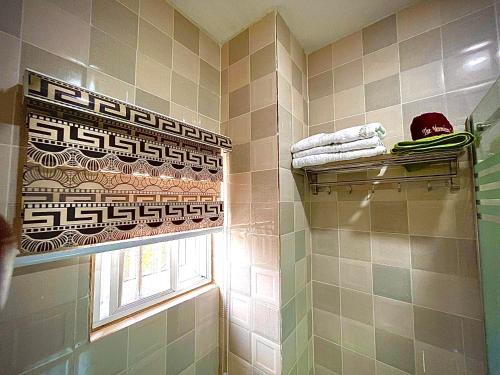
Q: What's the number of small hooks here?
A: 5